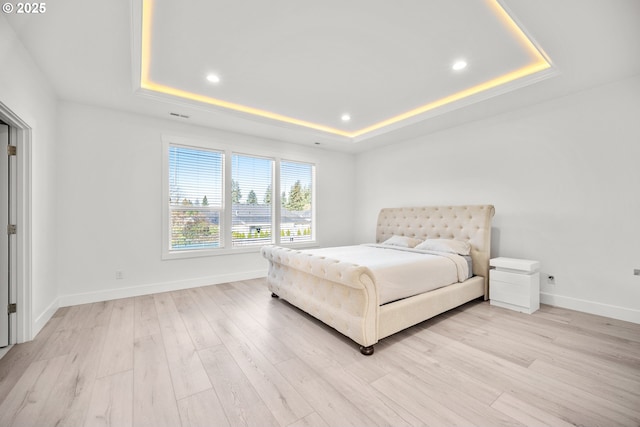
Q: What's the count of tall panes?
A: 3